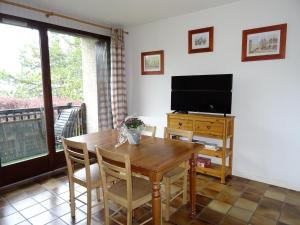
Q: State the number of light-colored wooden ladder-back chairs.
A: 4